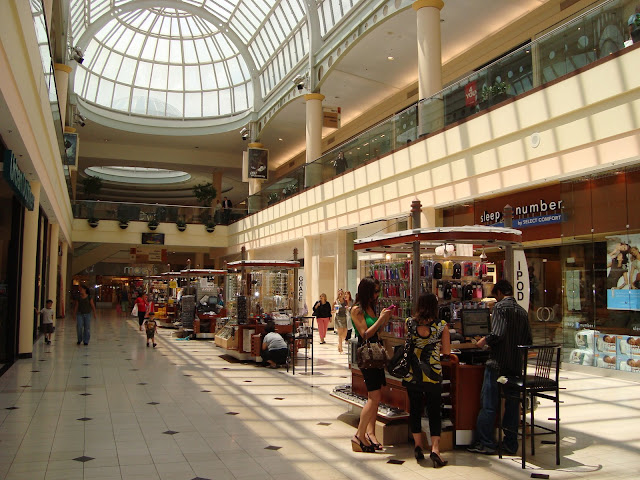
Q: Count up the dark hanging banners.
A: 2